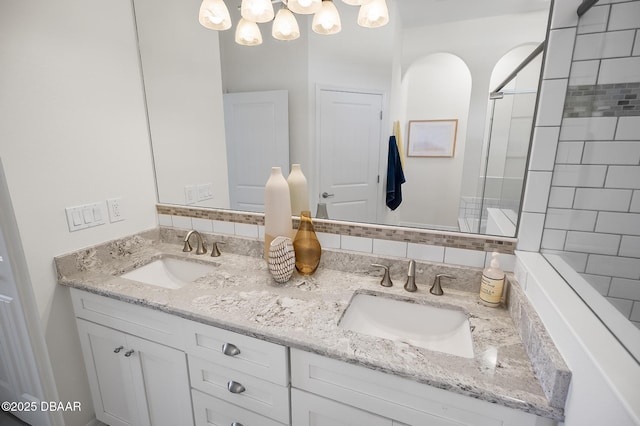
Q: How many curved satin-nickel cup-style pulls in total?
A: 3